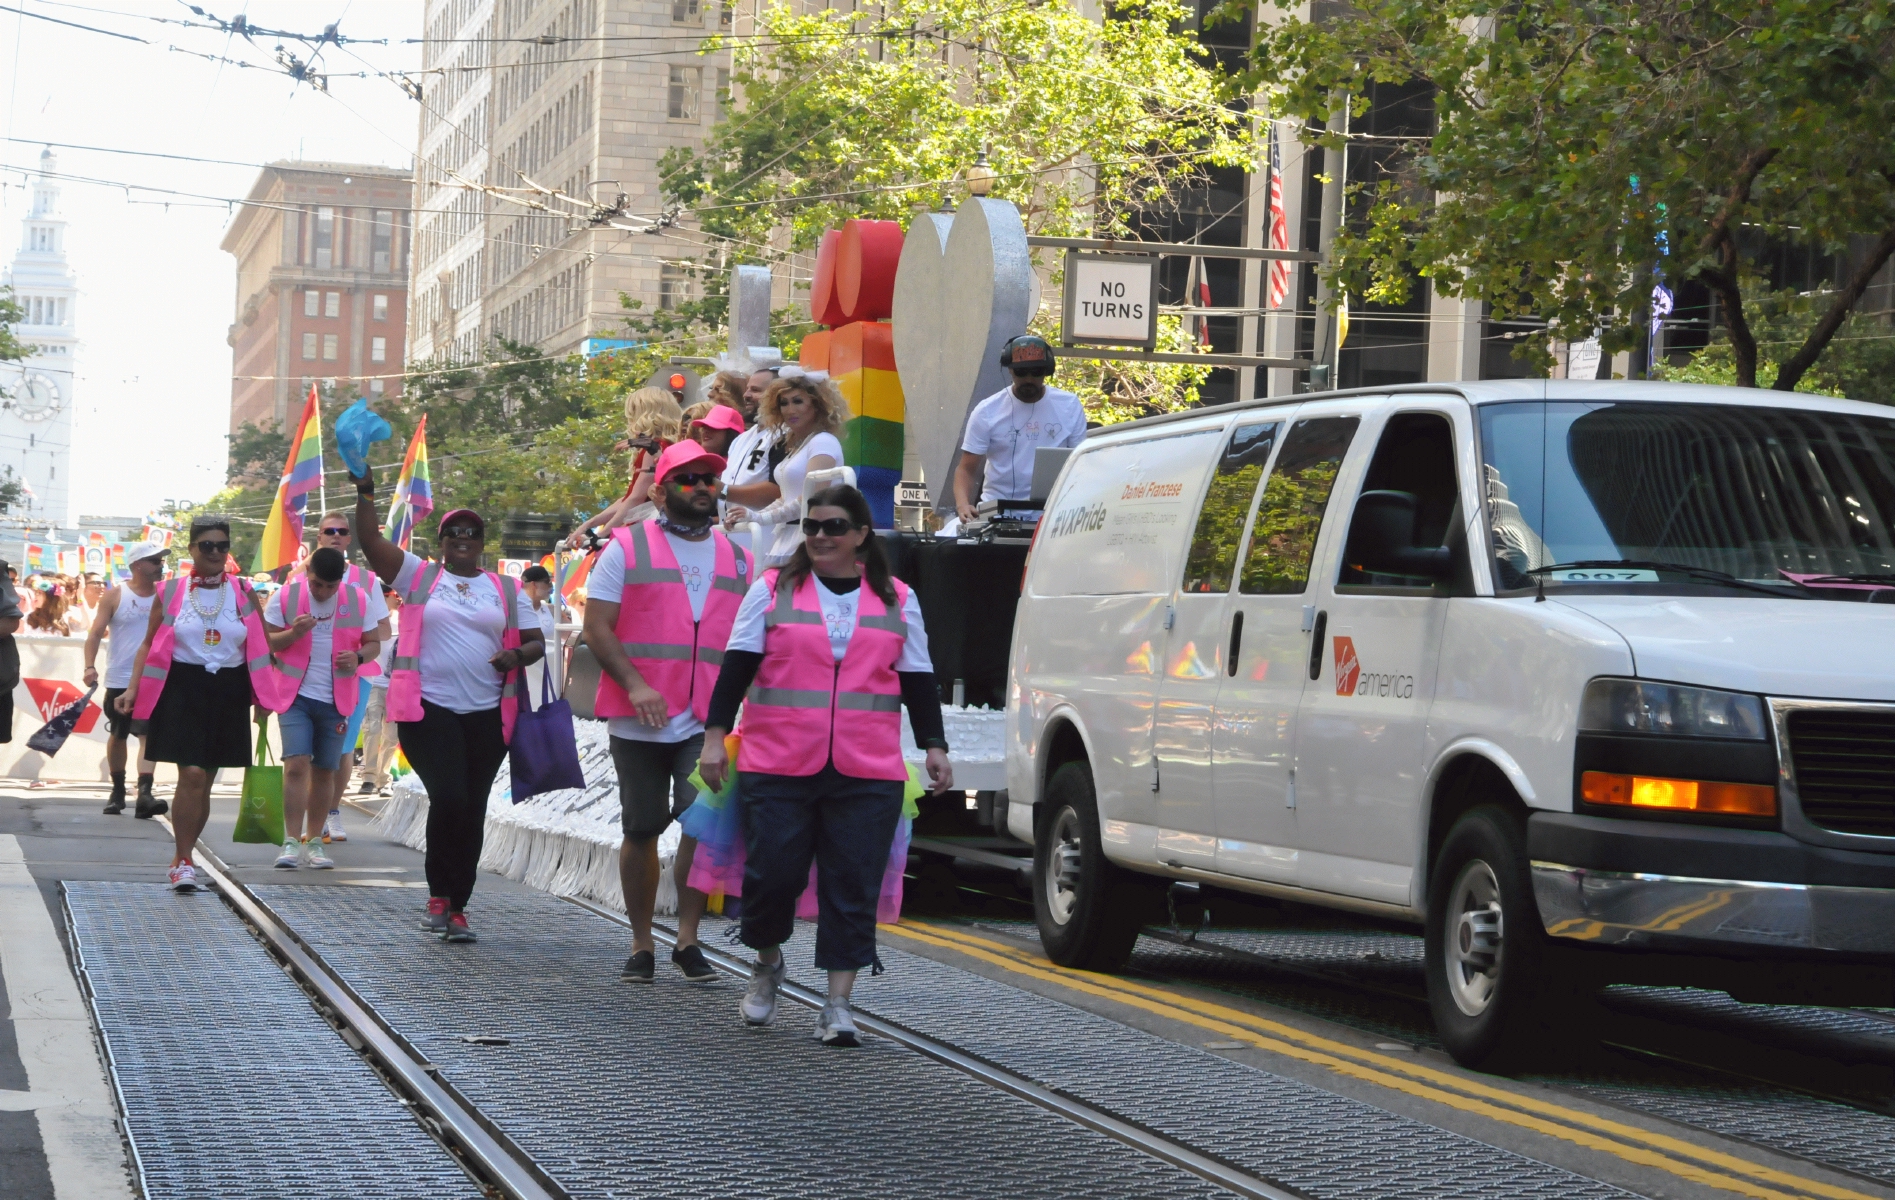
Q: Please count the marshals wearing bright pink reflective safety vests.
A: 6